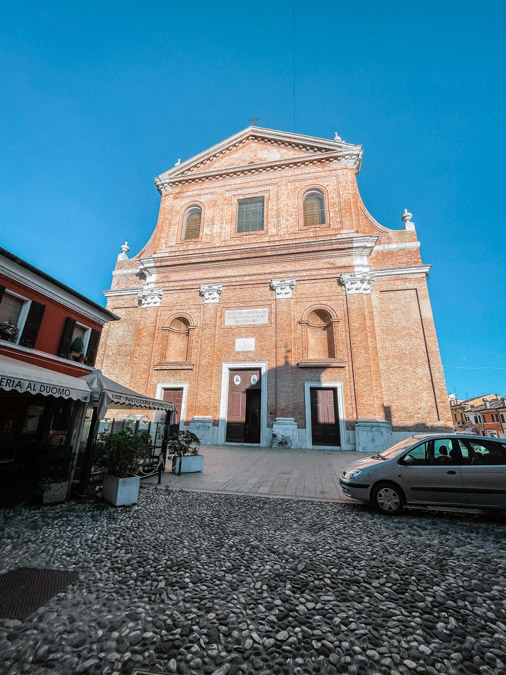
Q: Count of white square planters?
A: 2